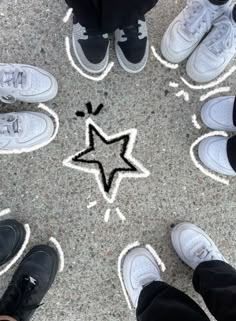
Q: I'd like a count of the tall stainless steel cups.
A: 0